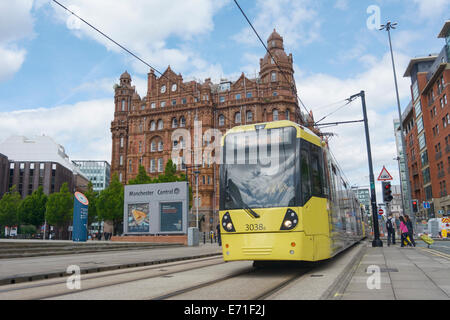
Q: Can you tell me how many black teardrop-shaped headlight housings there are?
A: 2